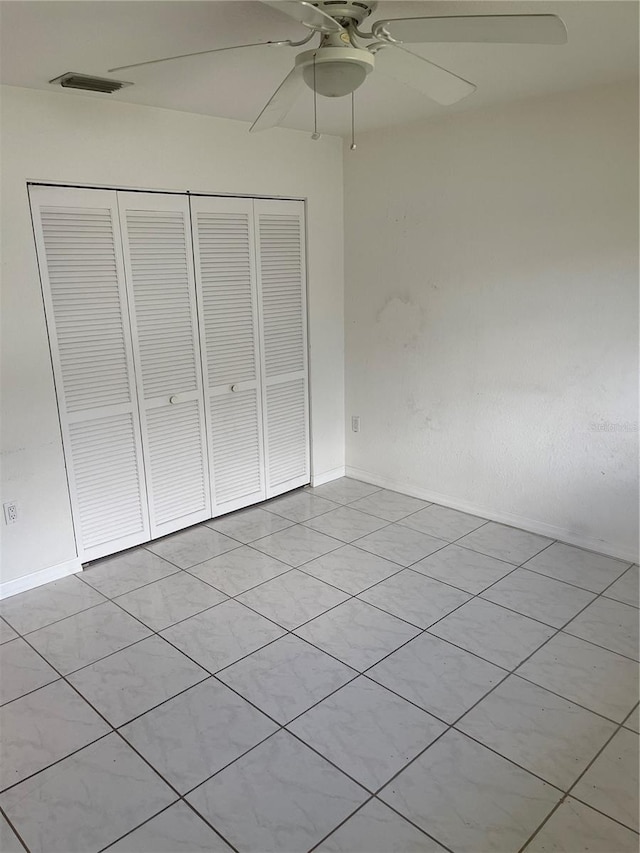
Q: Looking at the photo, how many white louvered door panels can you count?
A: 4